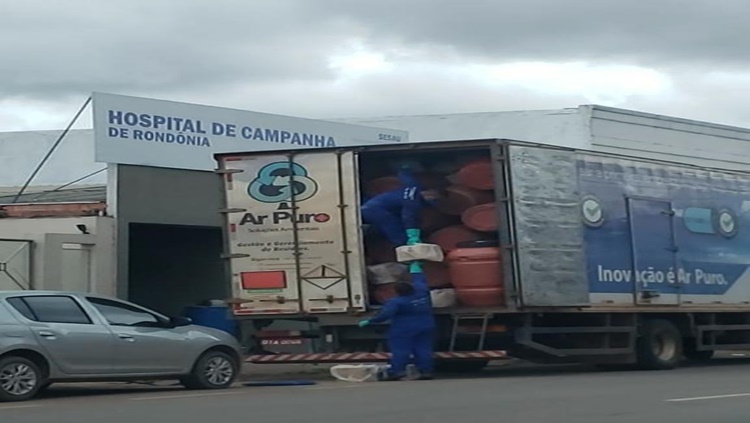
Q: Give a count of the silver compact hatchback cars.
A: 1